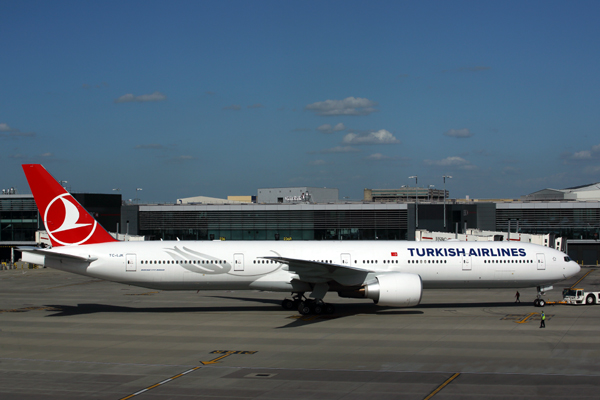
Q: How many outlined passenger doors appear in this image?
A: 5